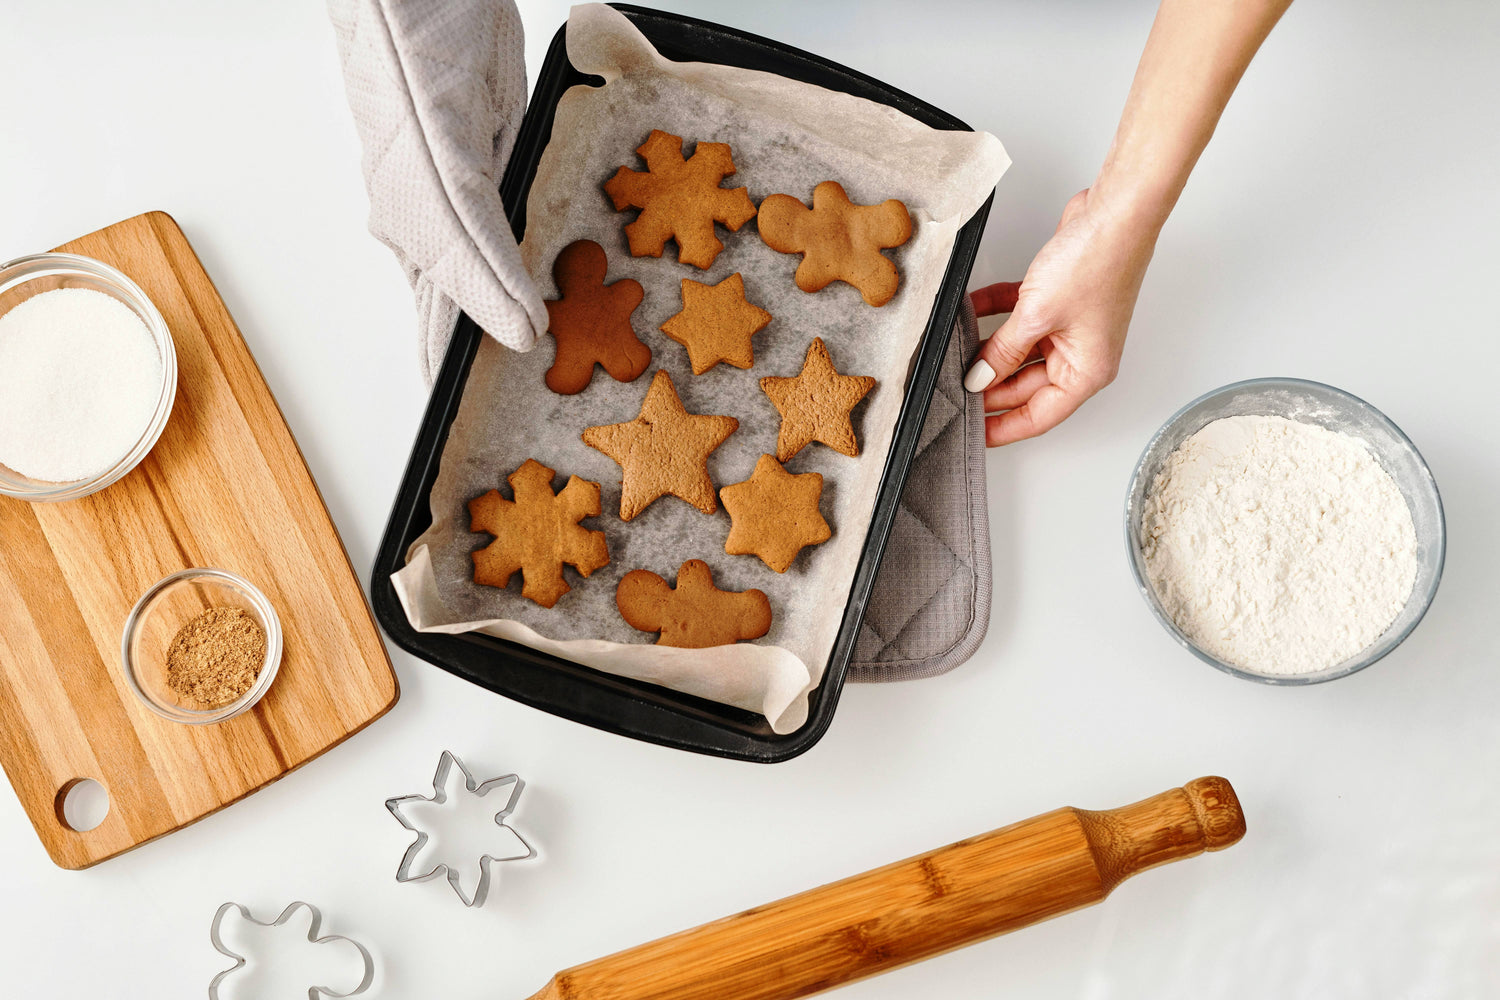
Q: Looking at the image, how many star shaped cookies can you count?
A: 4